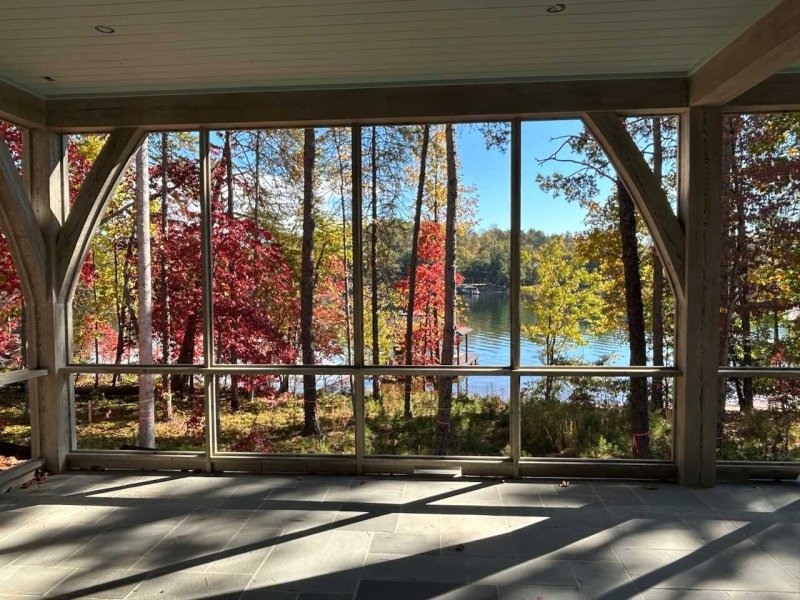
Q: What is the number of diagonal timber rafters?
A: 3